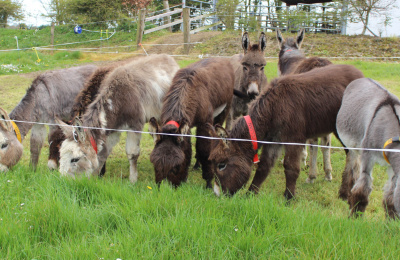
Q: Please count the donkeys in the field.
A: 8